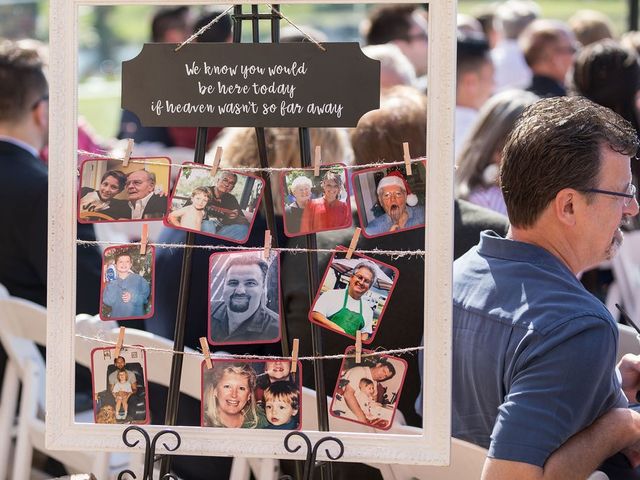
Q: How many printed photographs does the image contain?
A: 10